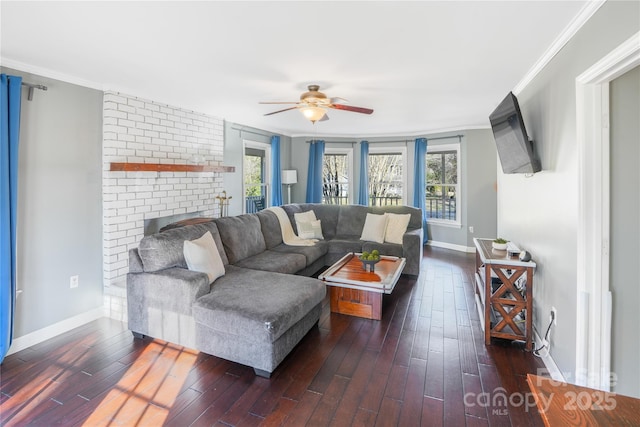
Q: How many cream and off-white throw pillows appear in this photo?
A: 5